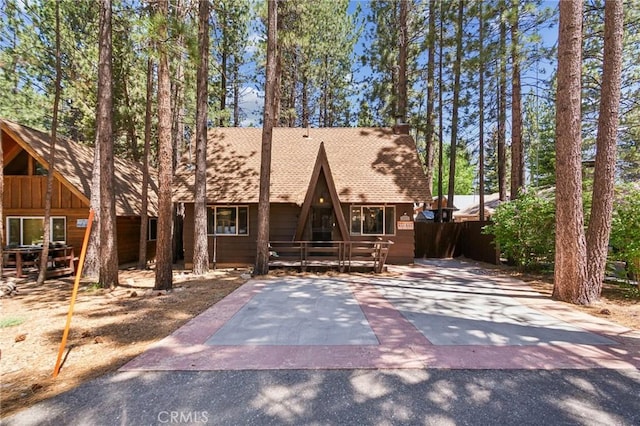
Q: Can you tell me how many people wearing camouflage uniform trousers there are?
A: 0